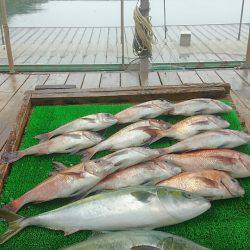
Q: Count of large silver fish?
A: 2